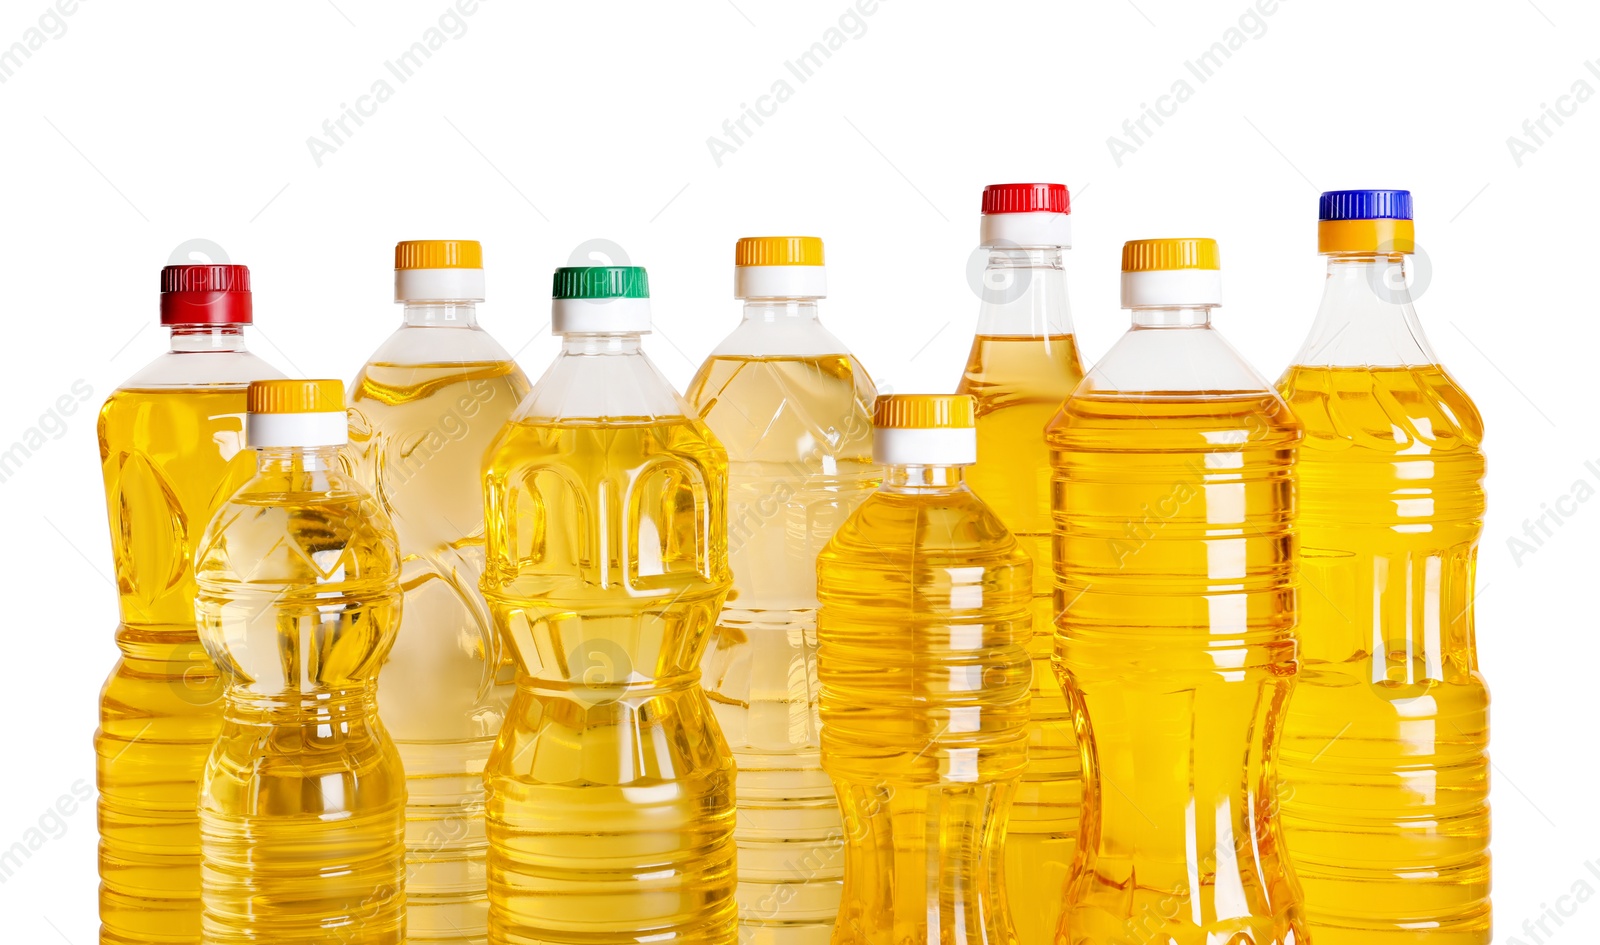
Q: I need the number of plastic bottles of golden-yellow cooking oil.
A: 9